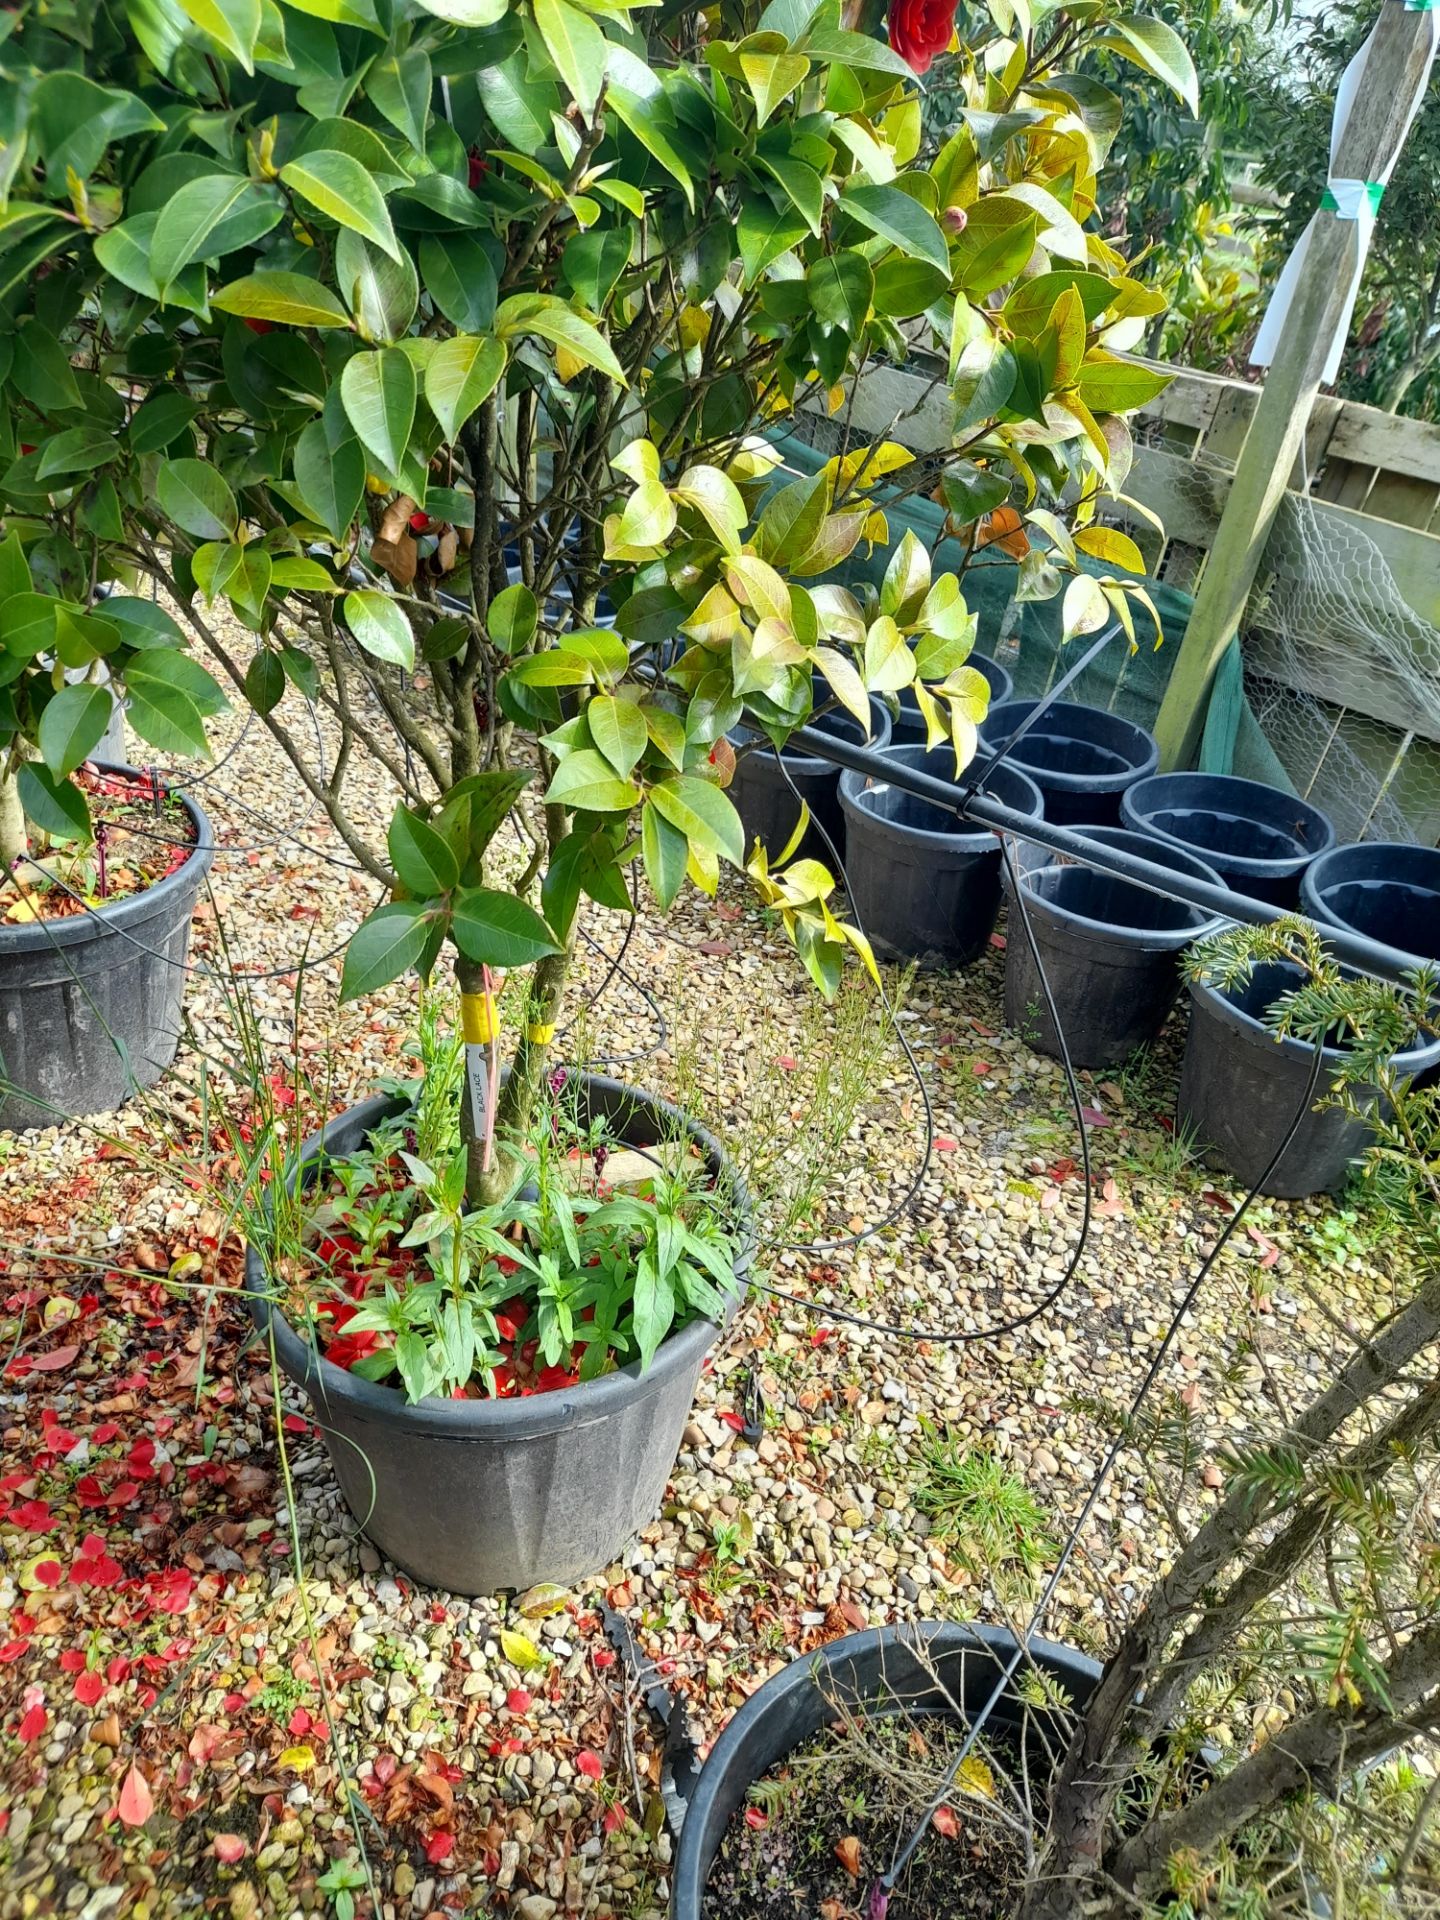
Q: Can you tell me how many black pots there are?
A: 11